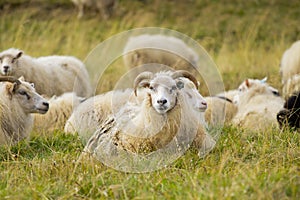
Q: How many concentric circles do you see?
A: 3